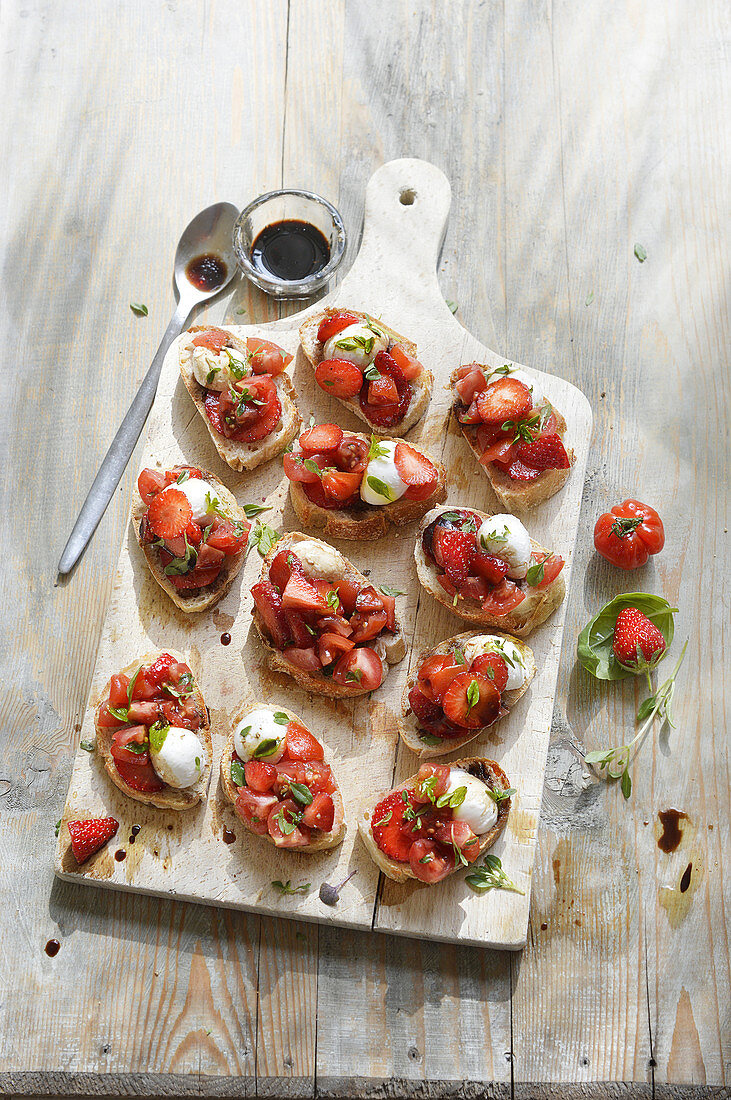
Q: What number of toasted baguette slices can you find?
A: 11